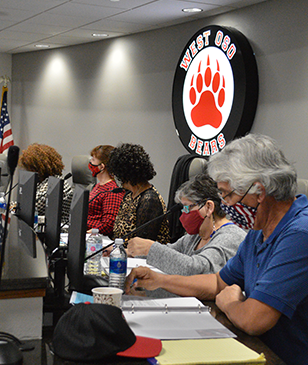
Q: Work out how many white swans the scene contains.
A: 0